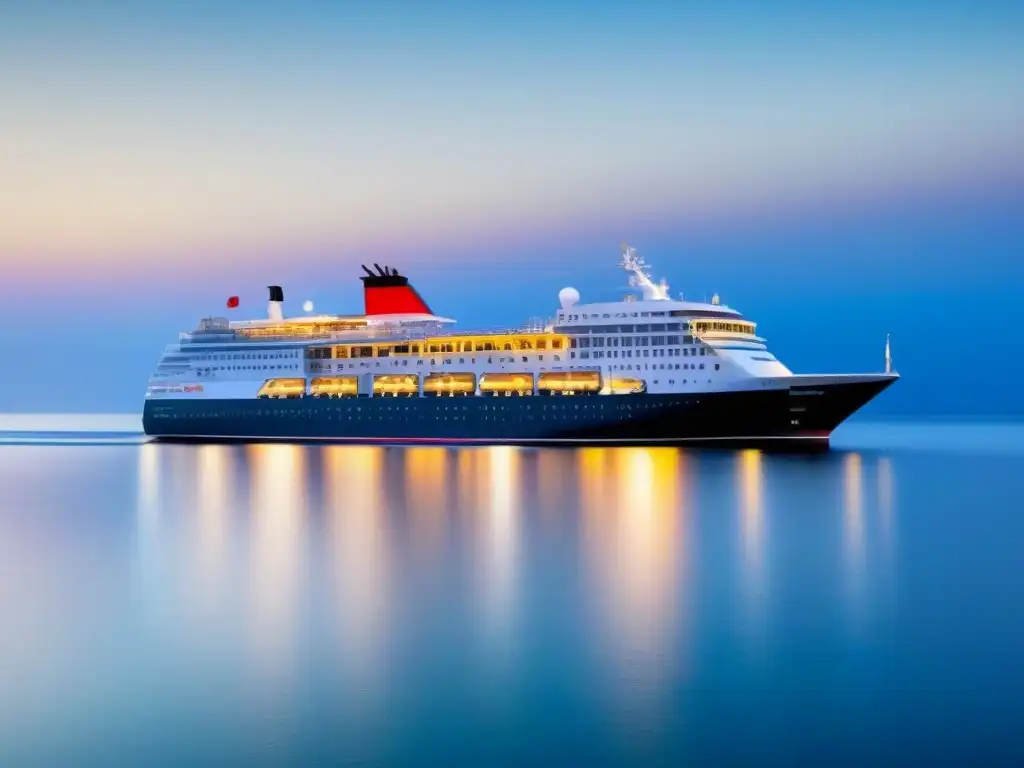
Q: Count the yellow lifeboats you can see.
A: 7